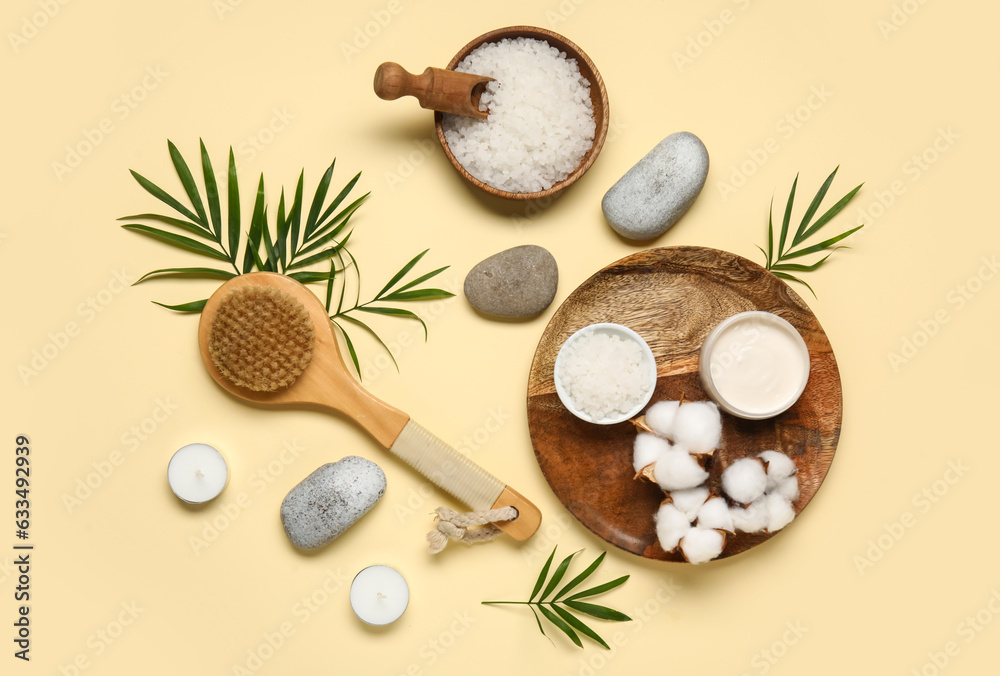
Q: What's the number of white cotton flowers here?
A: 3